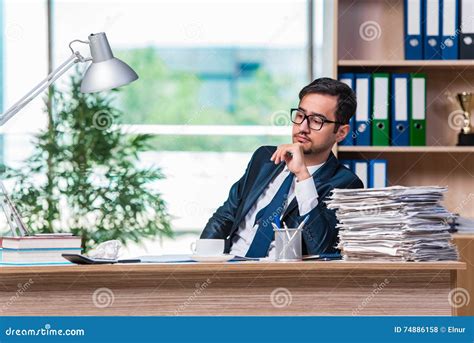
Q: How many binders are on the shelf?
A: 12